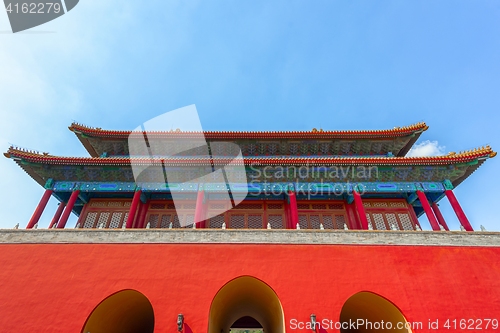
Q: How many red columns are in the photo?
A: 10